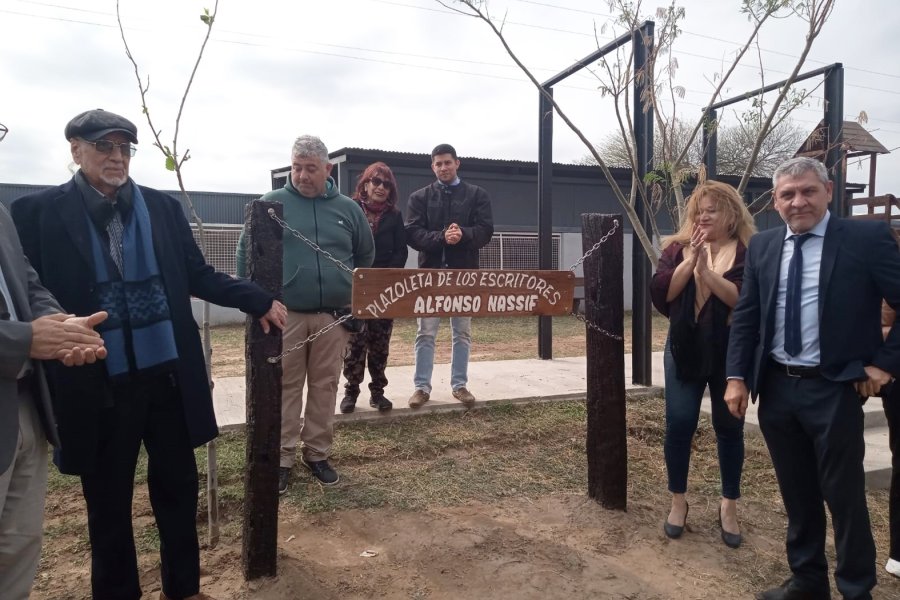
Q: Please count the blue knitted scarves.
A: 1